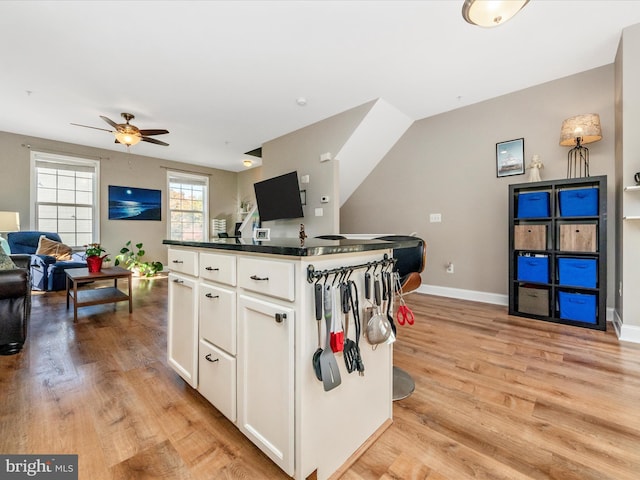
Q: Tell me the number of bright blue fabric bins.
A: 5